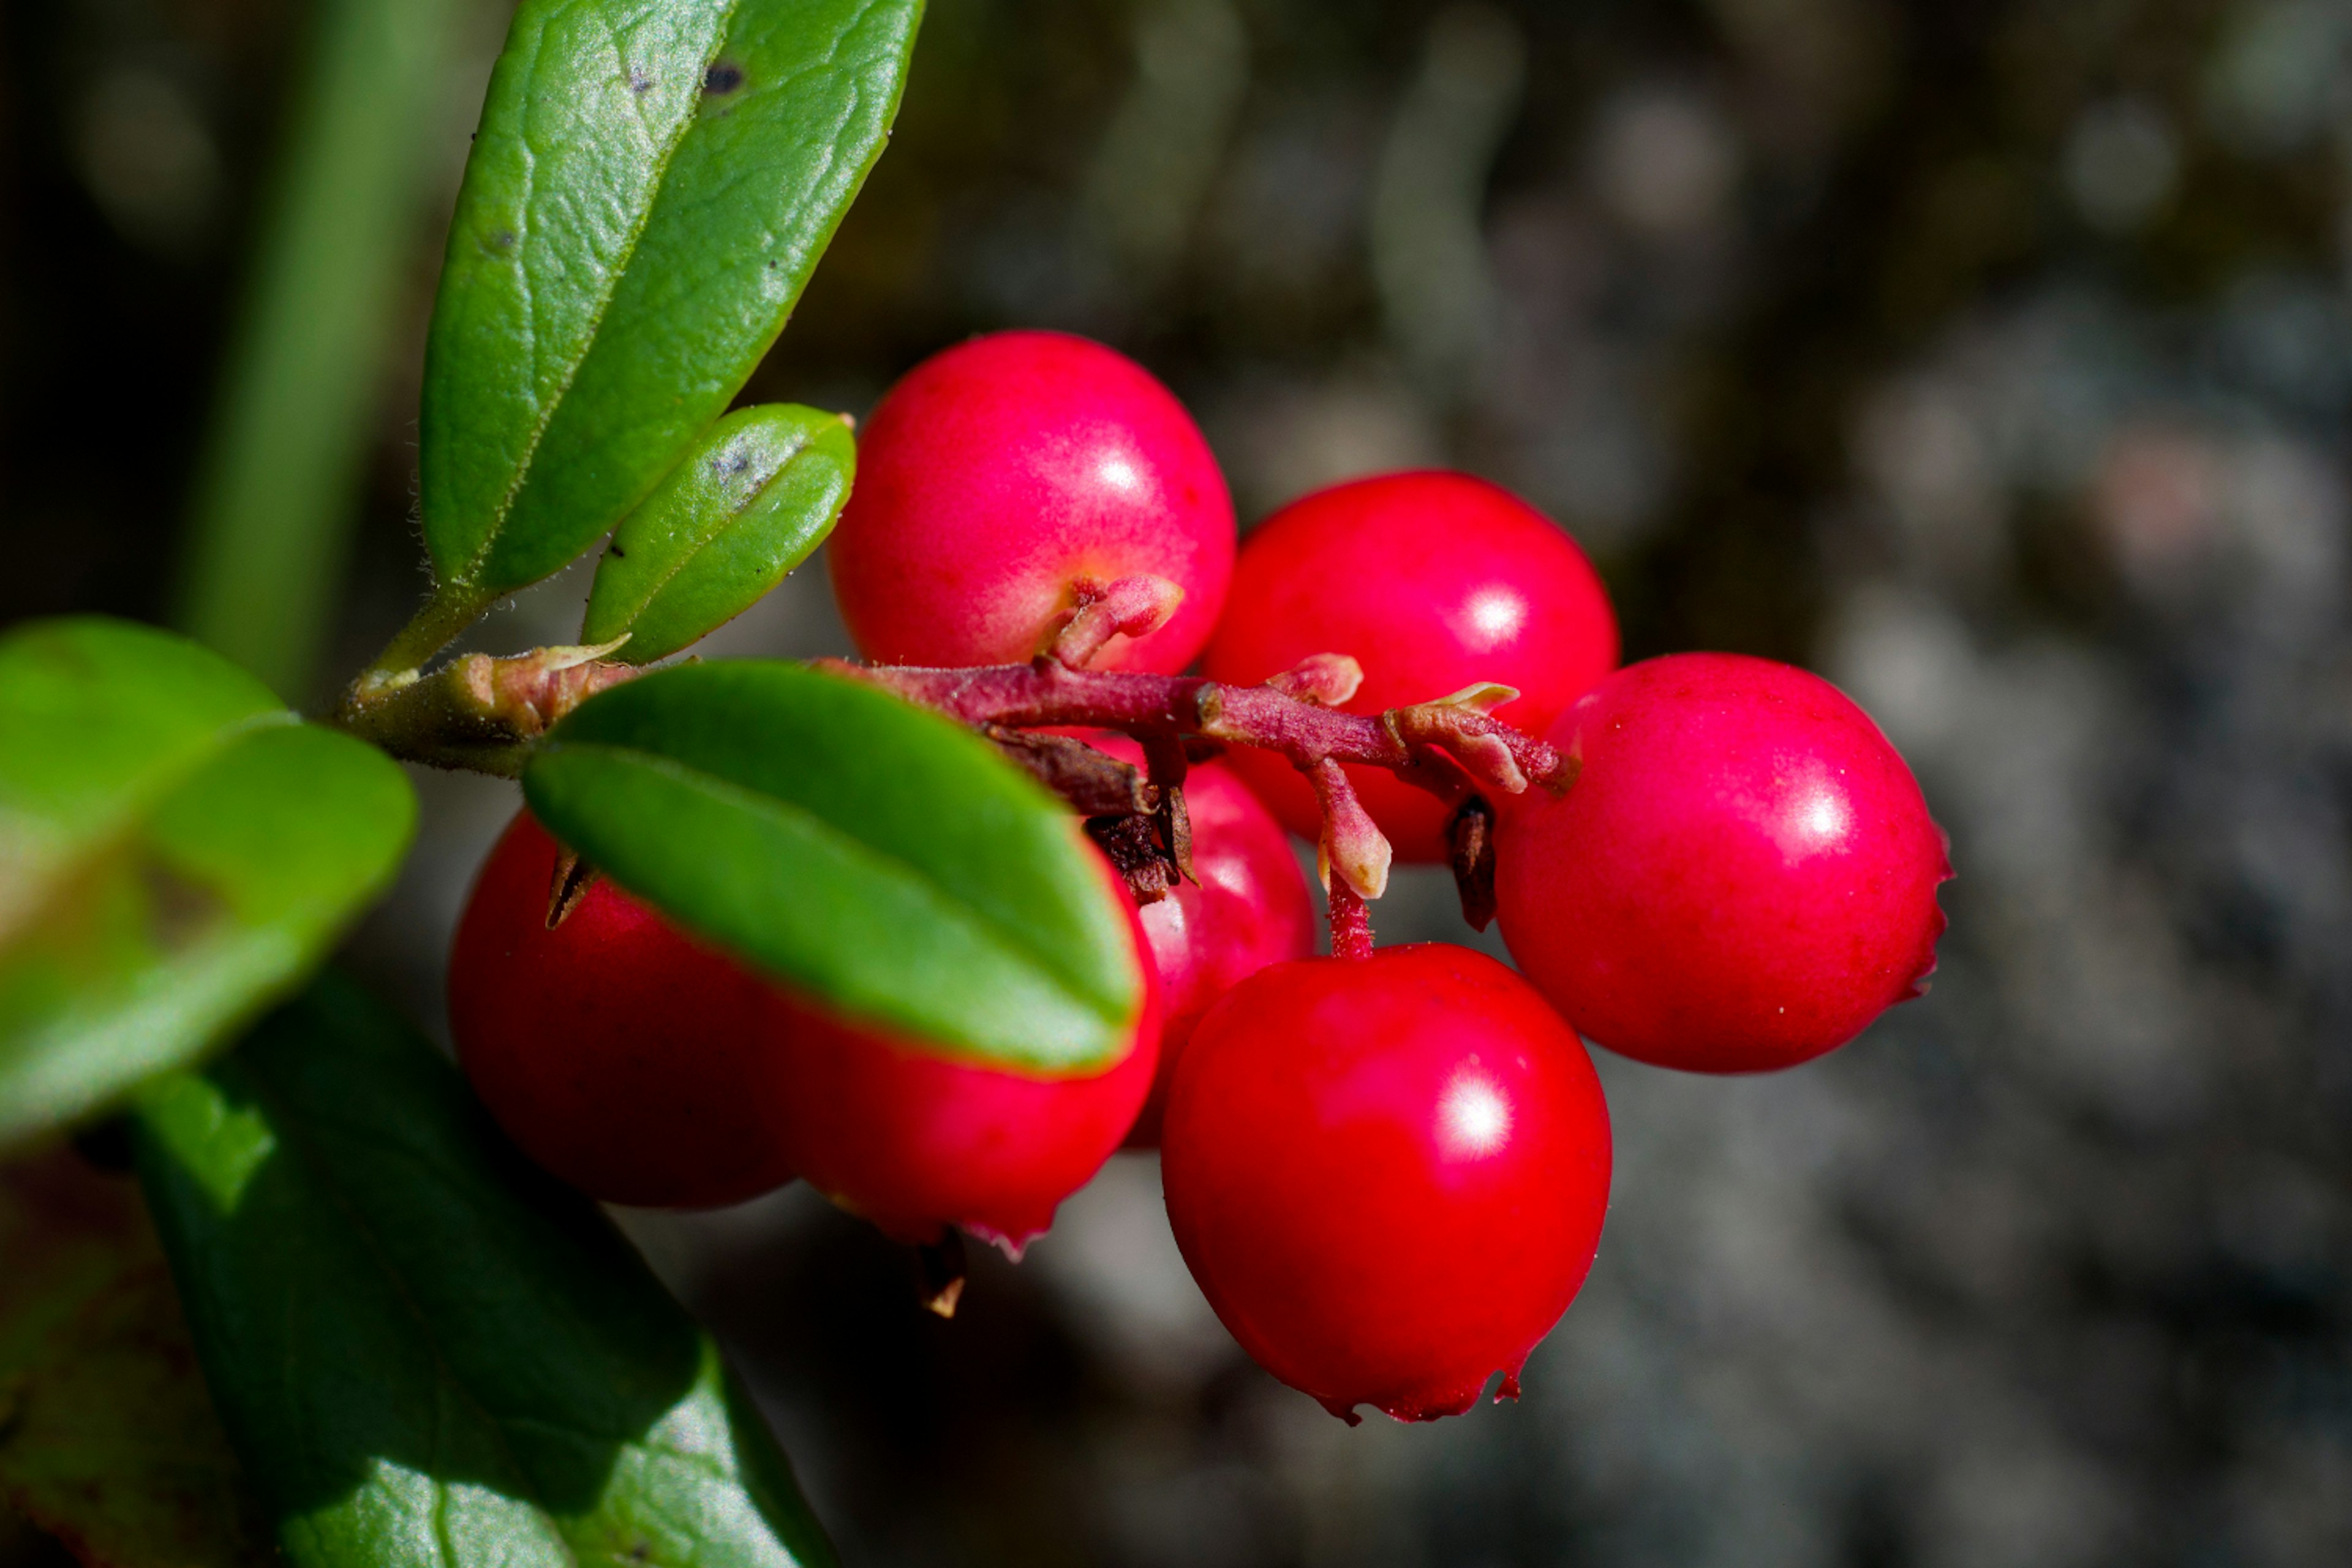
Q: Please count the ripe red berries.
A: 7